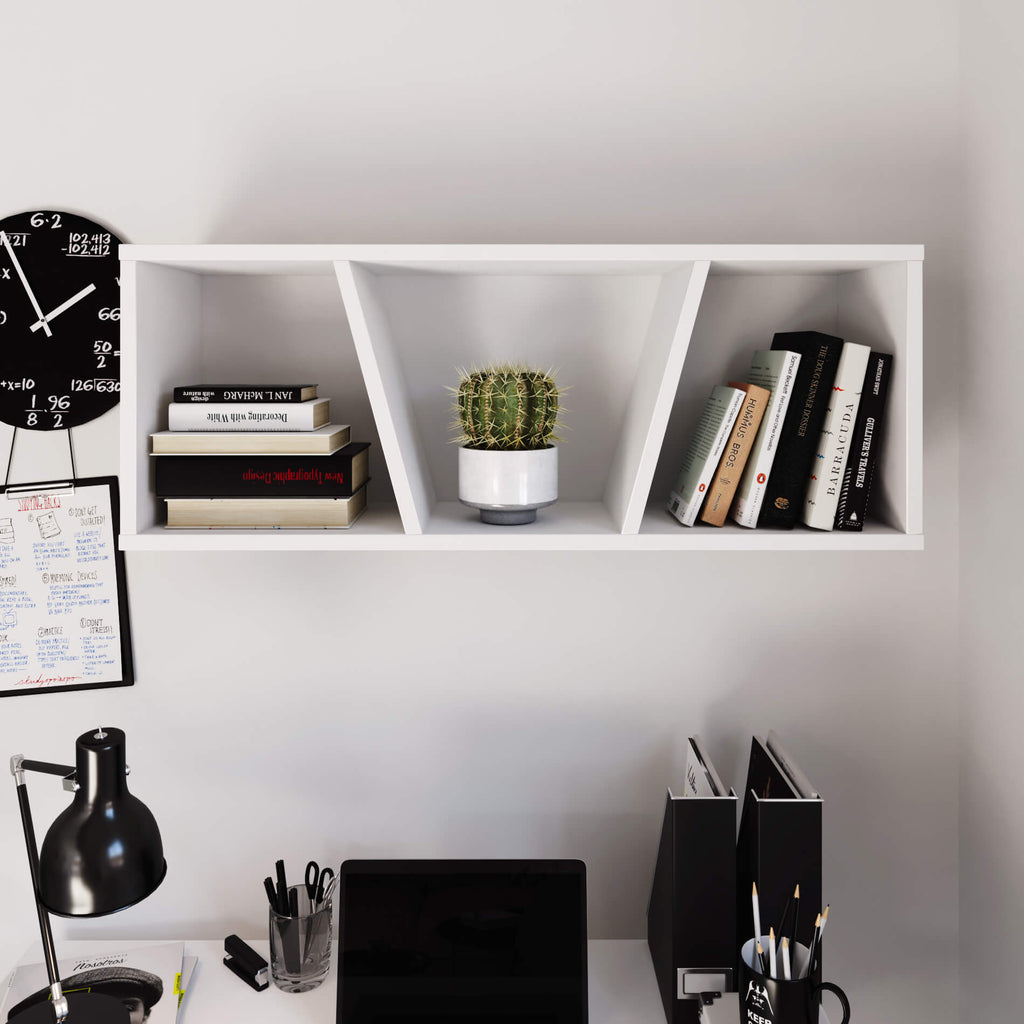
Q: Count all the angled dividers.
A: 2